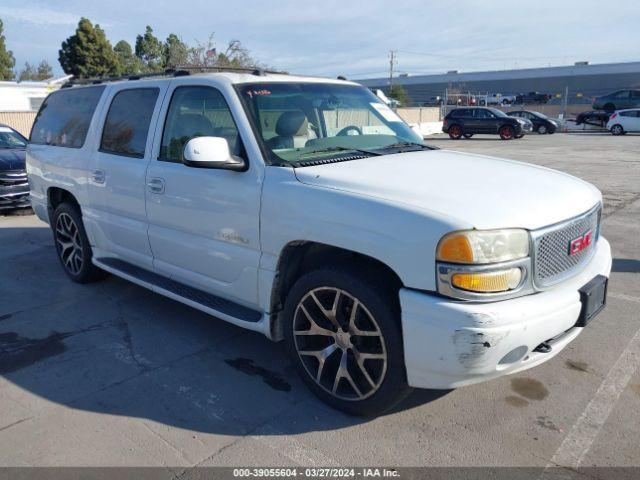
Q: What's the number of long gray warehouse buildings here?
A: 1